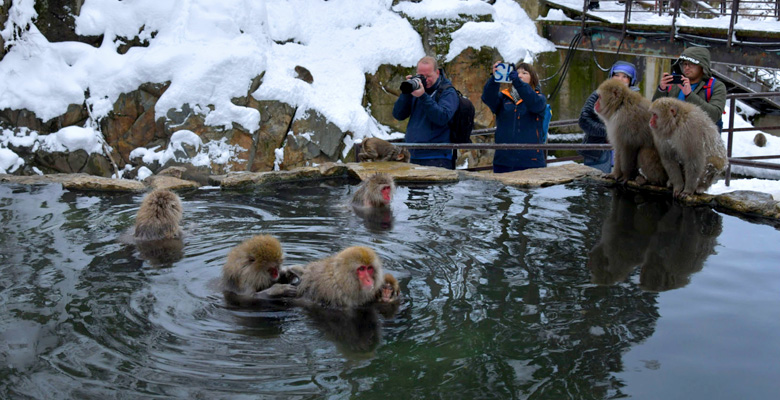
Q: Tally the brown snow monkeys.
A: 8